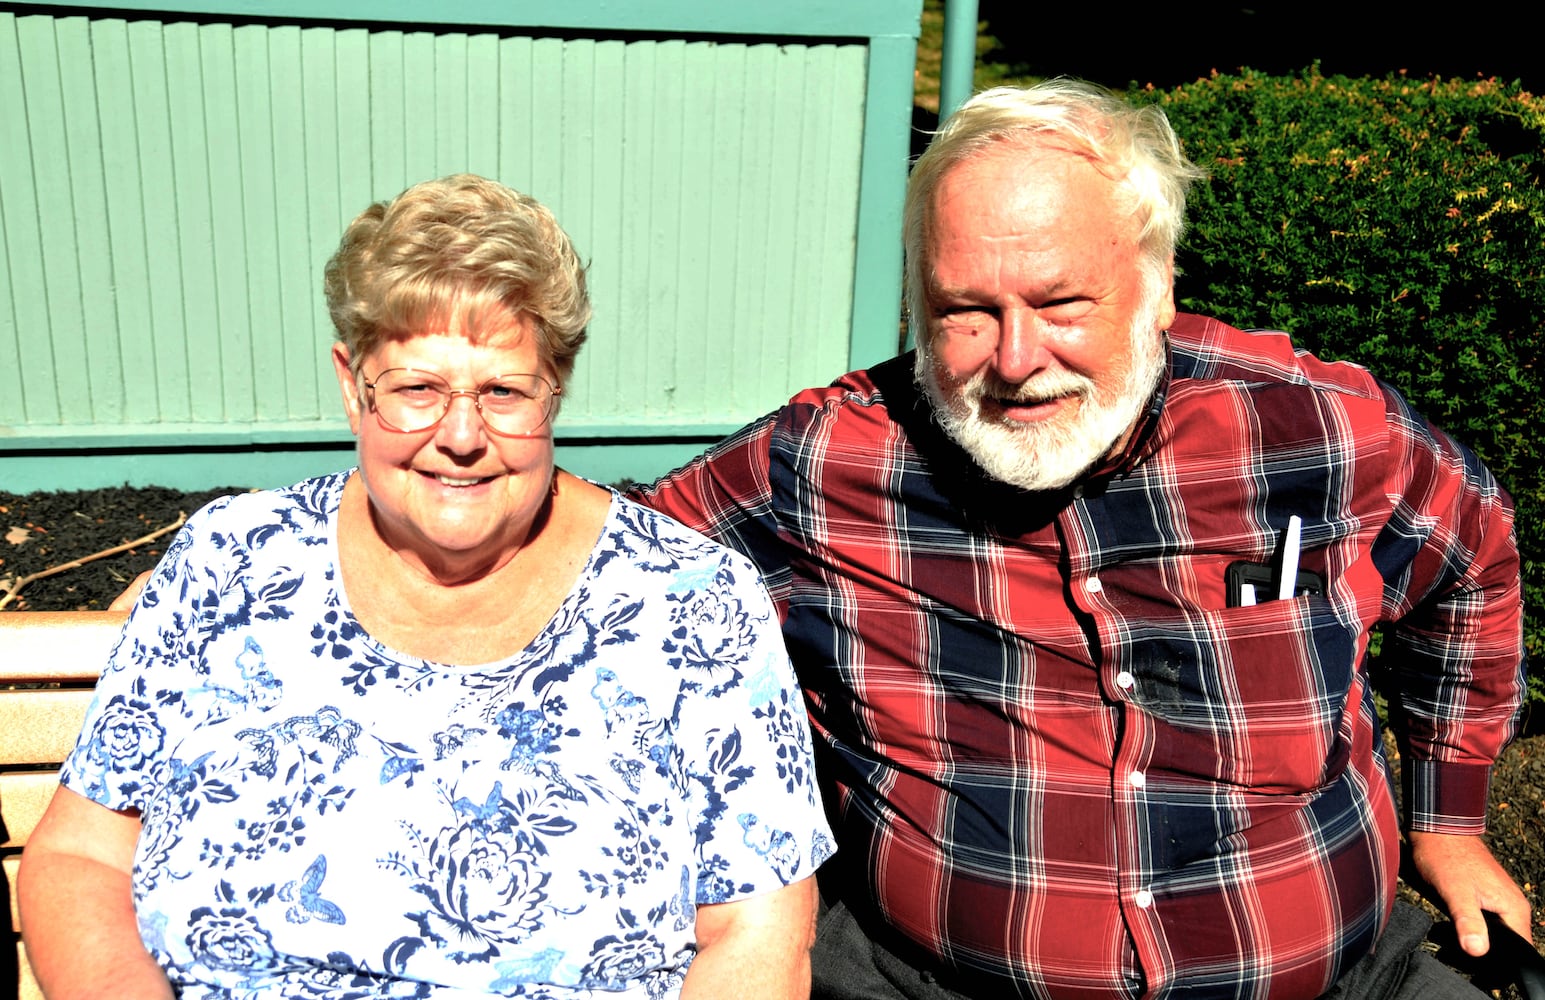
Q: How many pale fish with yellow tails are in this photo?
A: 0